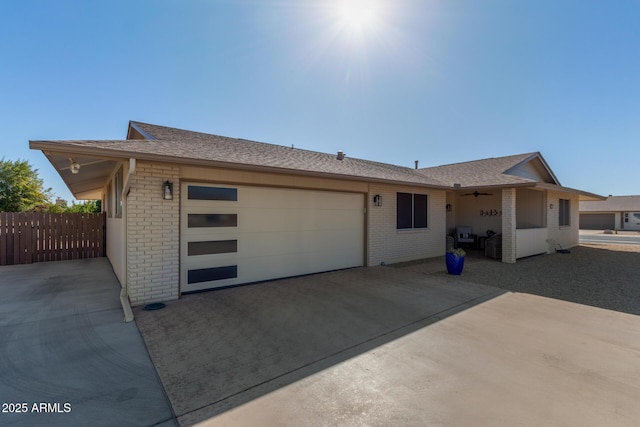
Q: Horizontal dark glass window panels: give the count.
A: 4